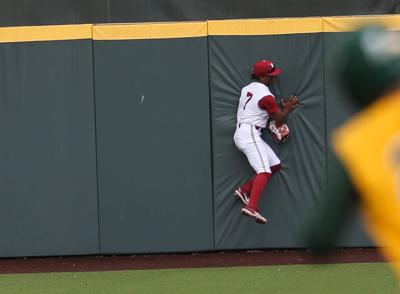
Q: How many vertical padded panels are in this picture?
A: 4